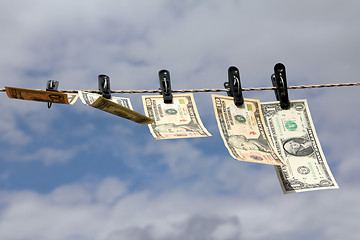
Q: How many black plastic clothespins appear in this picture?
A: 5